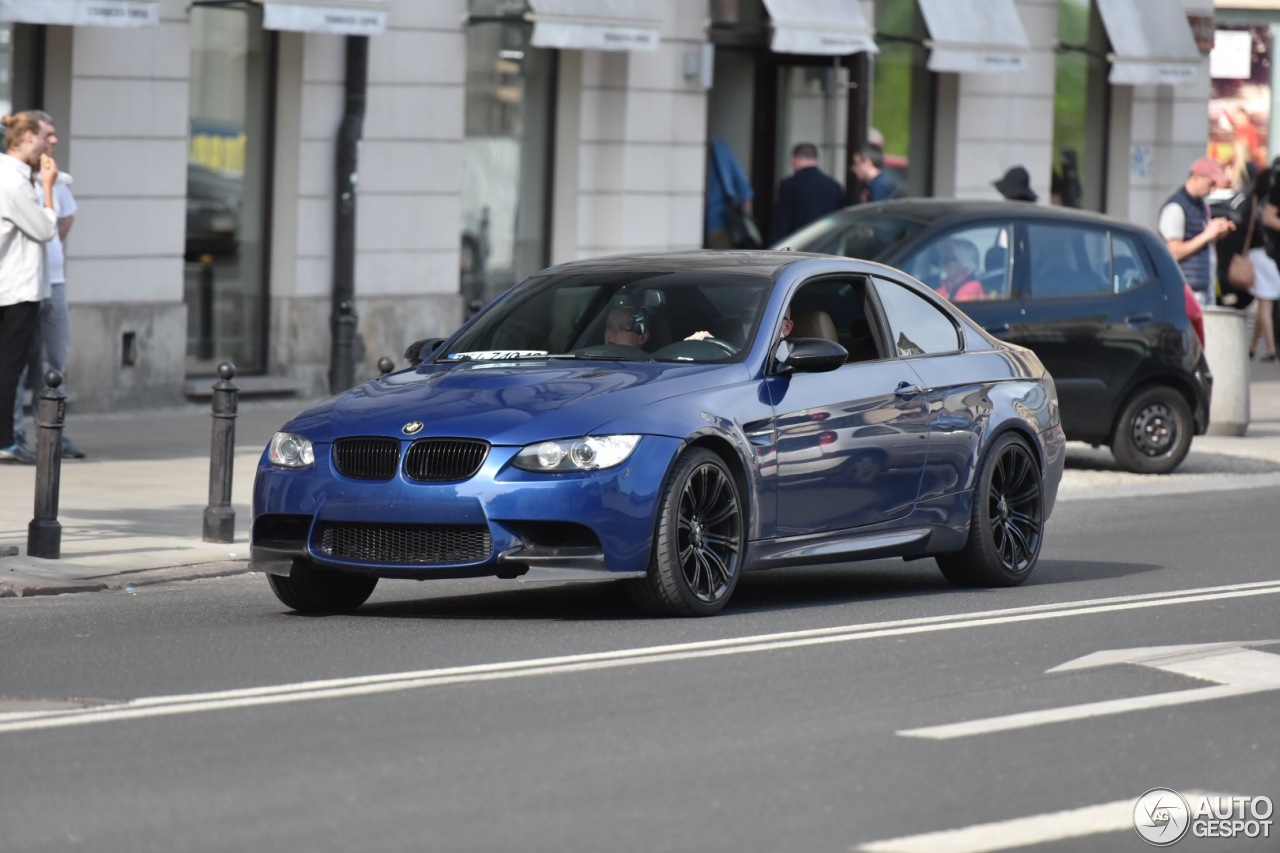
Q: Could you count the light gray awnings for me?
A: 6